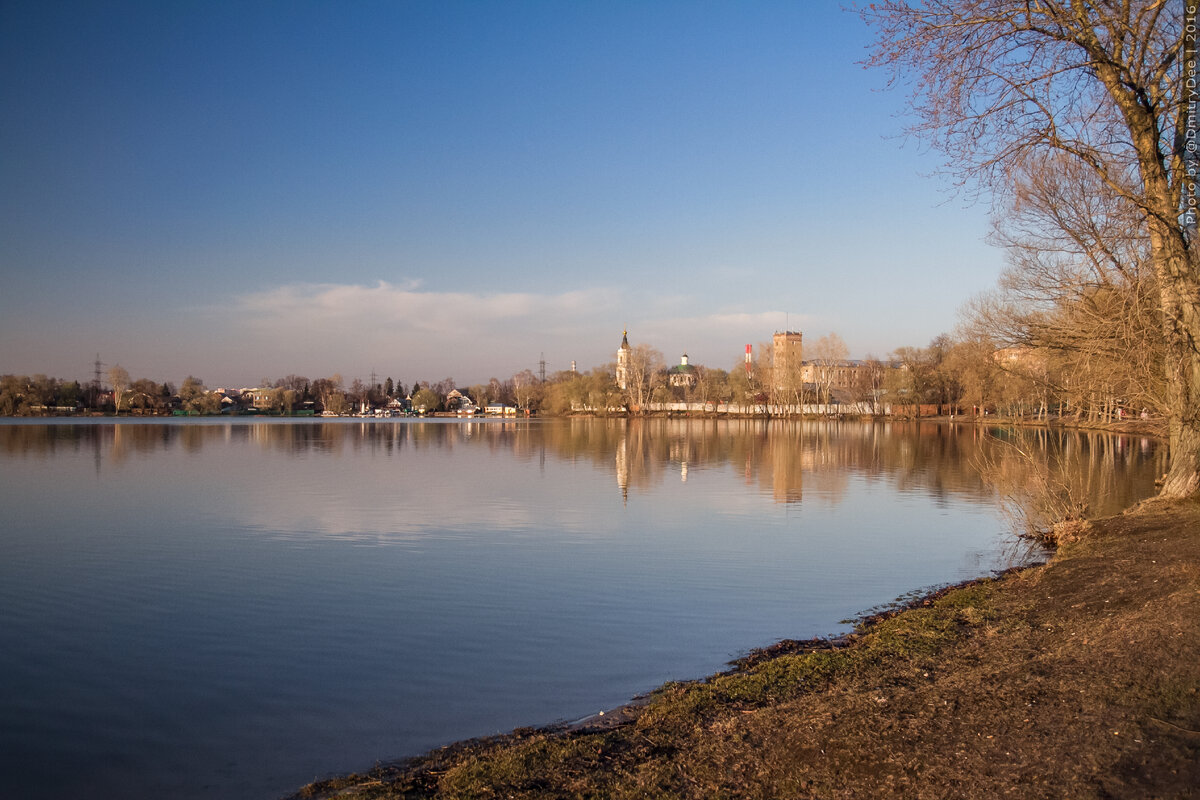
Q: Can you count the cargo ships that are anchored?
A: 0